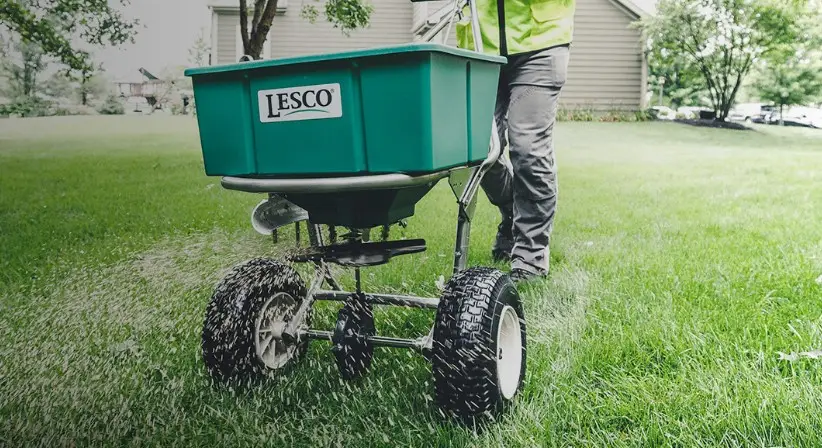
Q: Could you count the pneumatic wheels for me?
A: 2